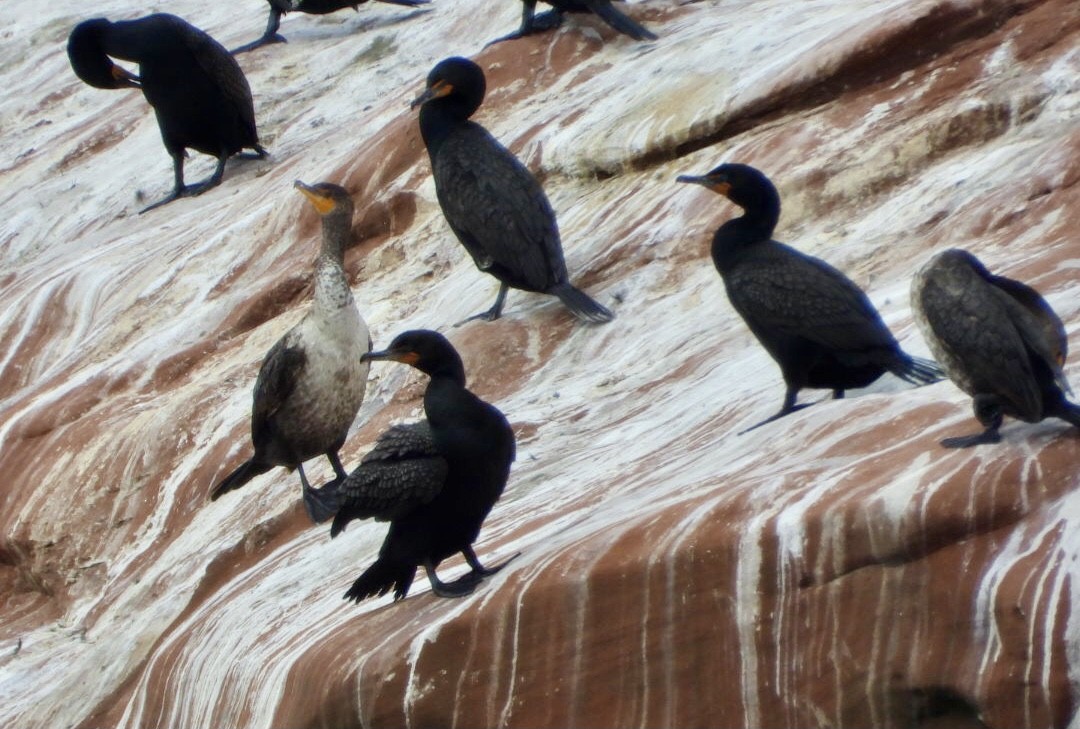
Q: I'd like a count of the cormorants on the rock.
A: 8